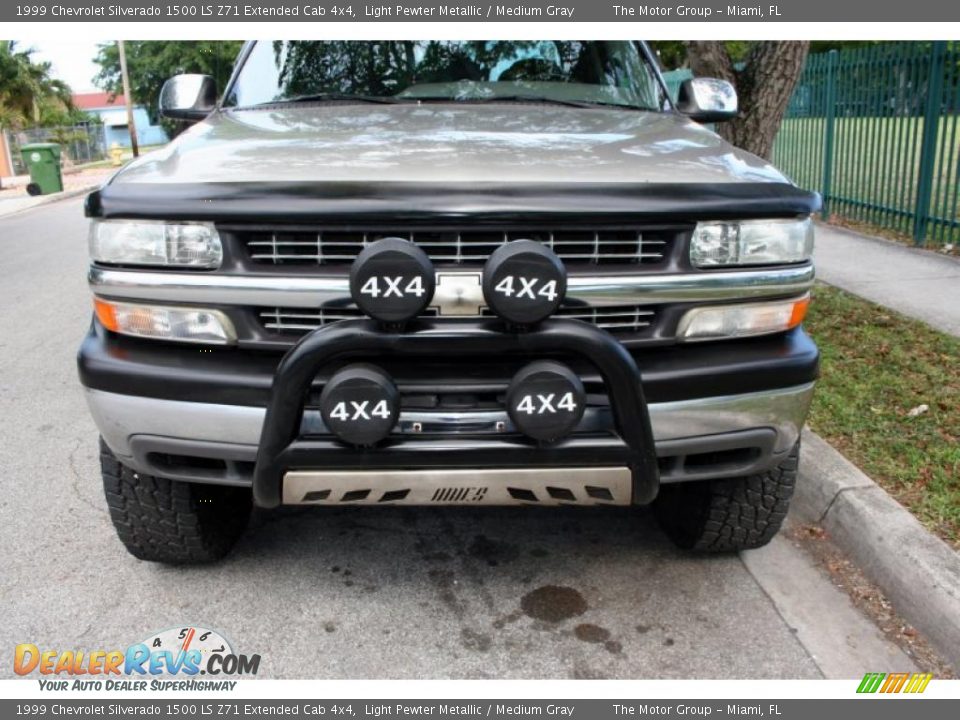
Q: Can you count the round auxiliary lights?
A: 4